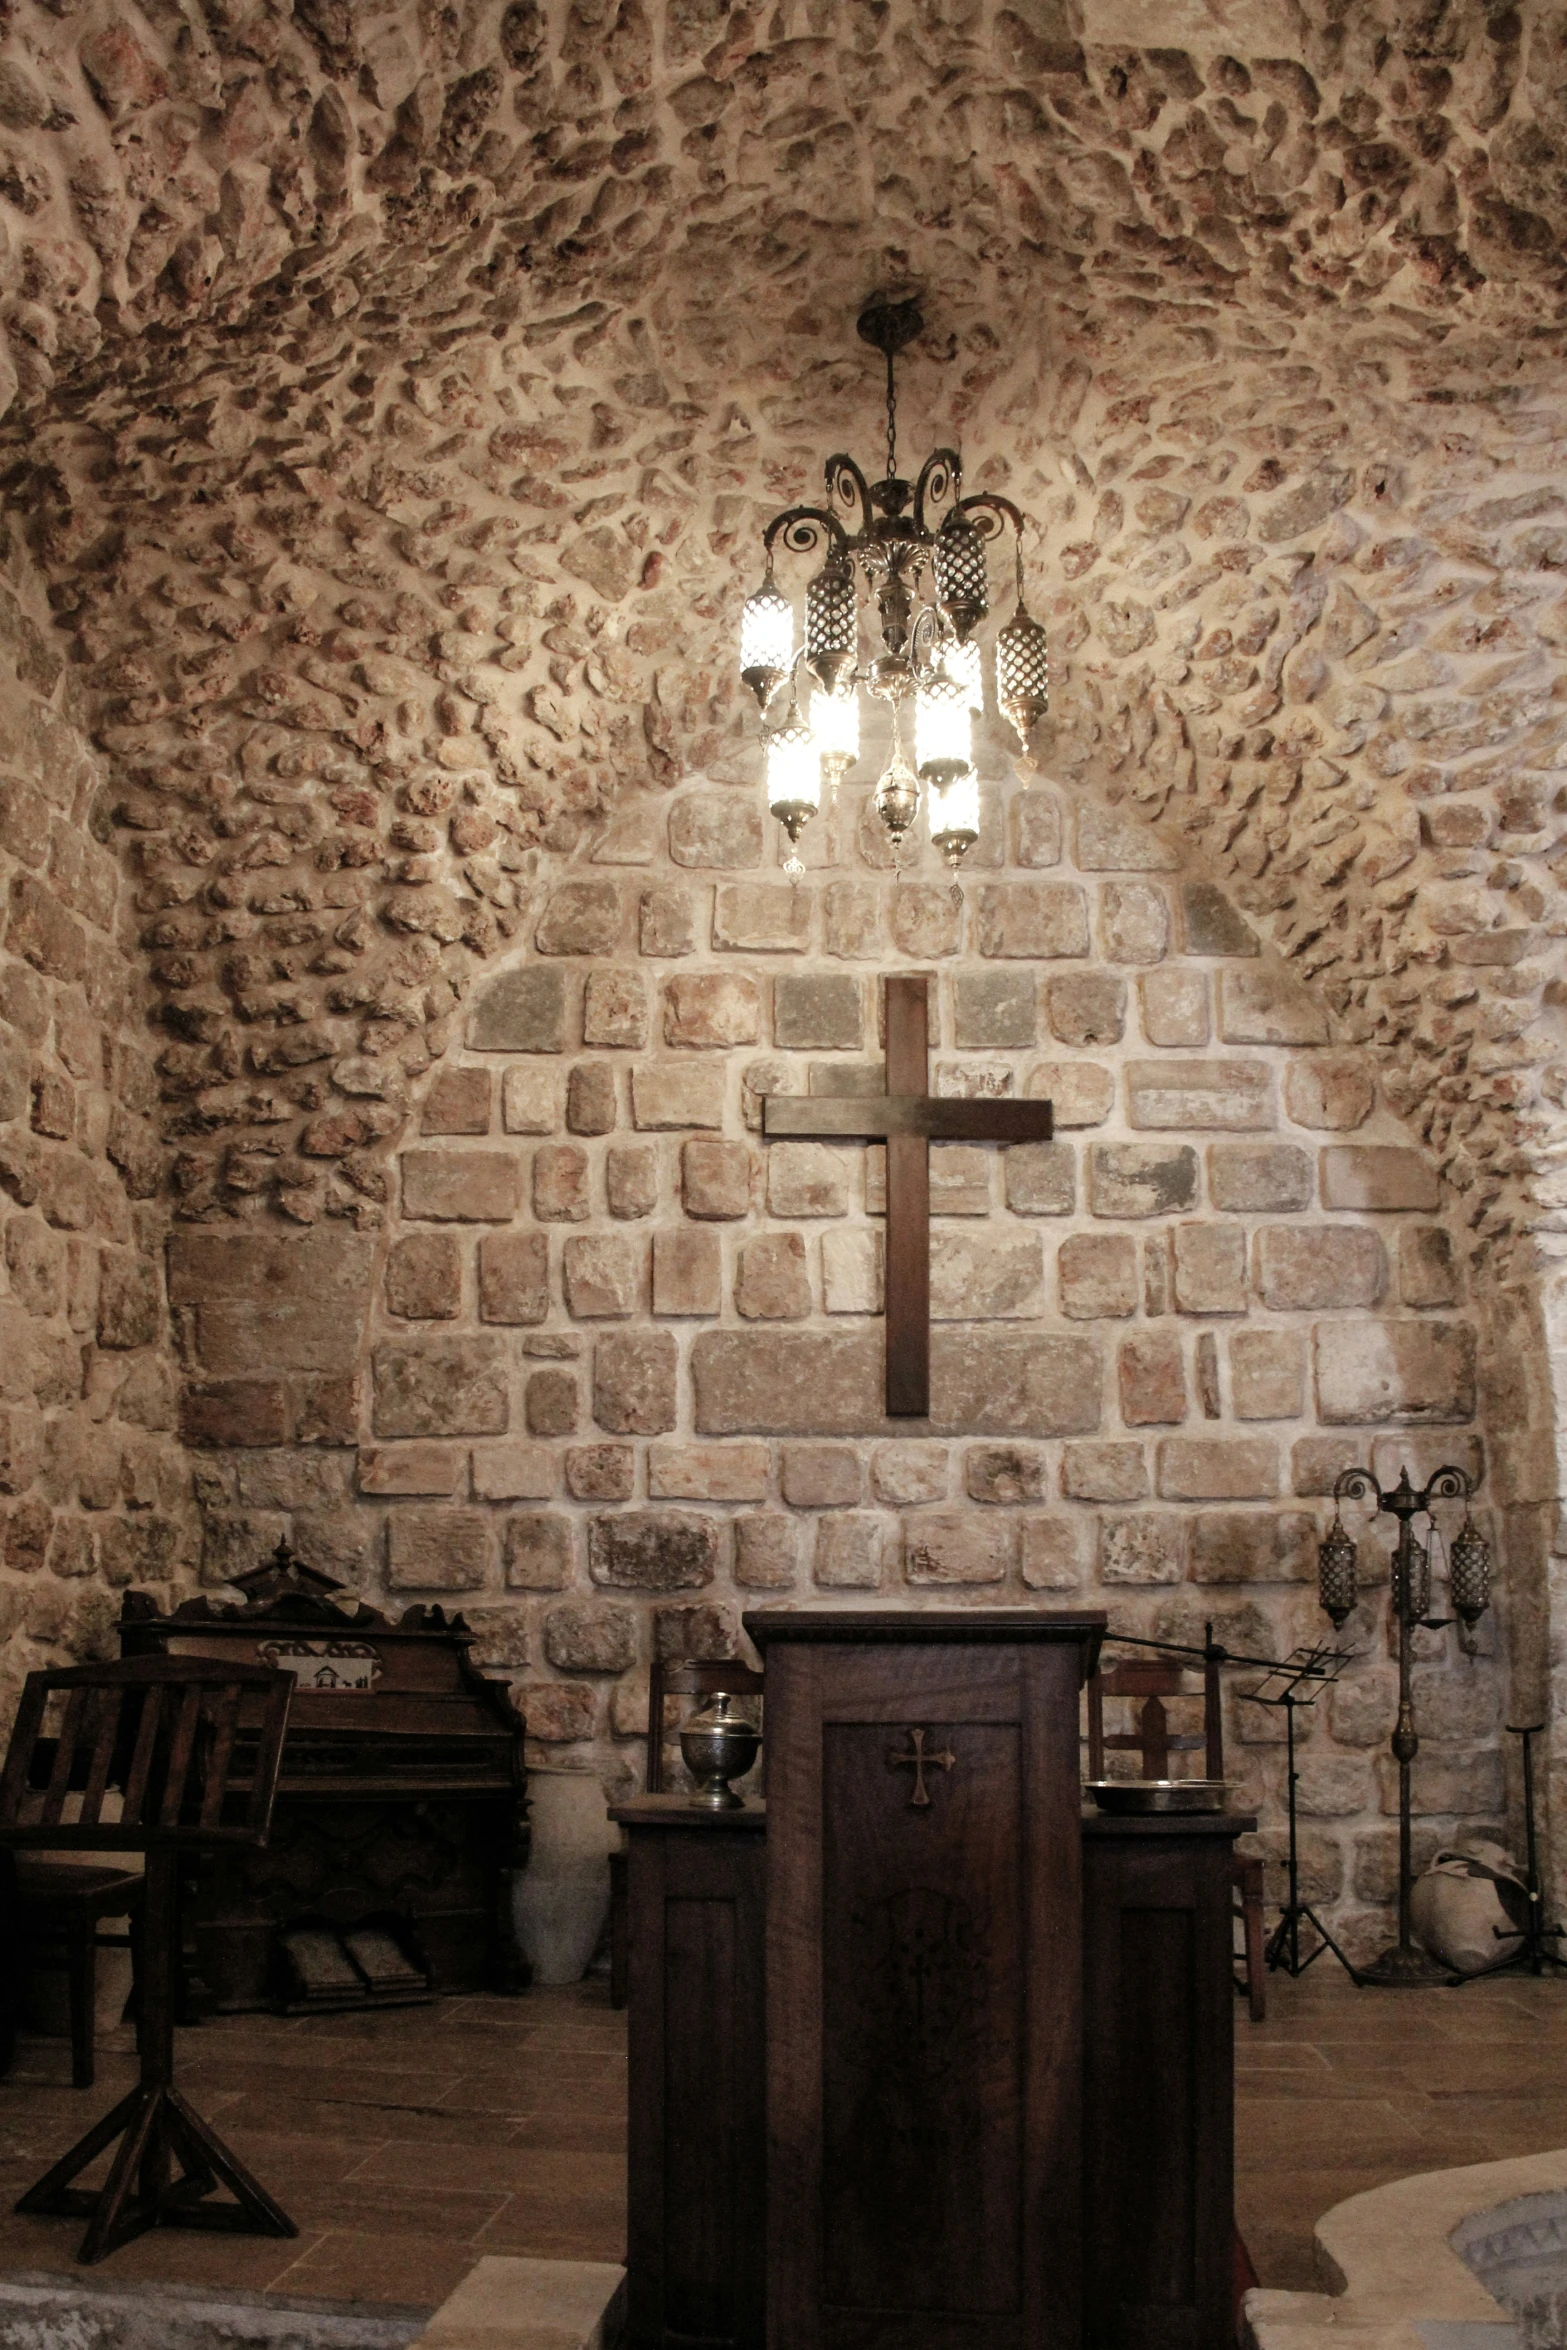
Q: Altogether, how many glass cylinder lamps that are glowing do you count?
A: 6